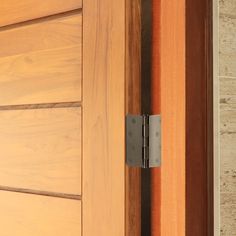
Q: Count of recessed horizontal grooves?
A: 3